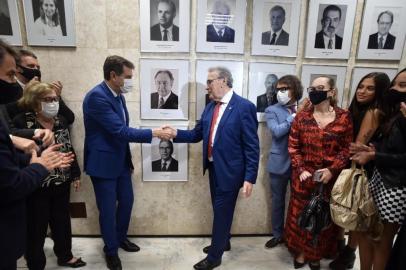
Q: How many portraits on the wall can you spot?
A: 13